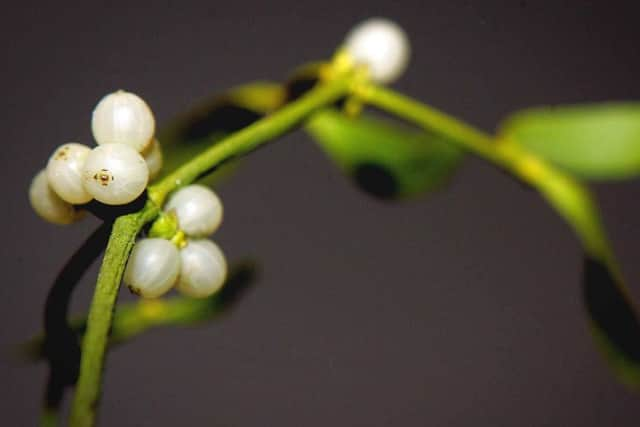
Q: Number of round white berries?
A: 9